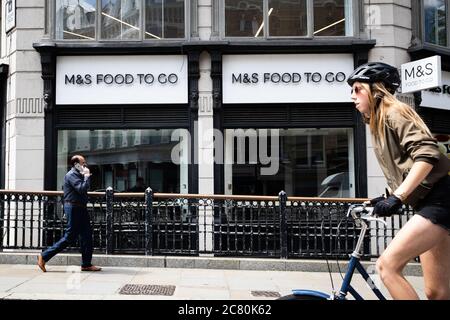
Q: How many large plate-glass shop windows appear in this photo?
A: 2